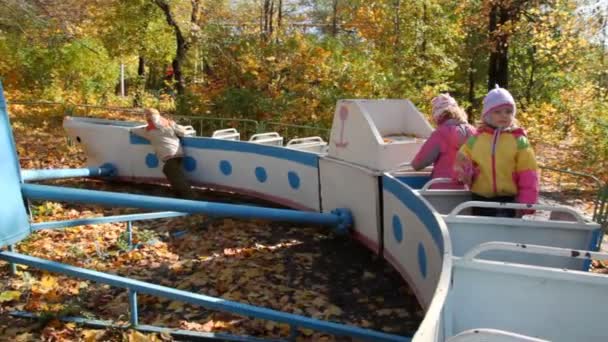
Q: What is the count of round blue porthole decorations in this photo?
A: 7